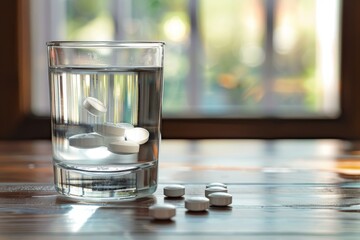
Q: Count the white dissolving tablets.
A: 11